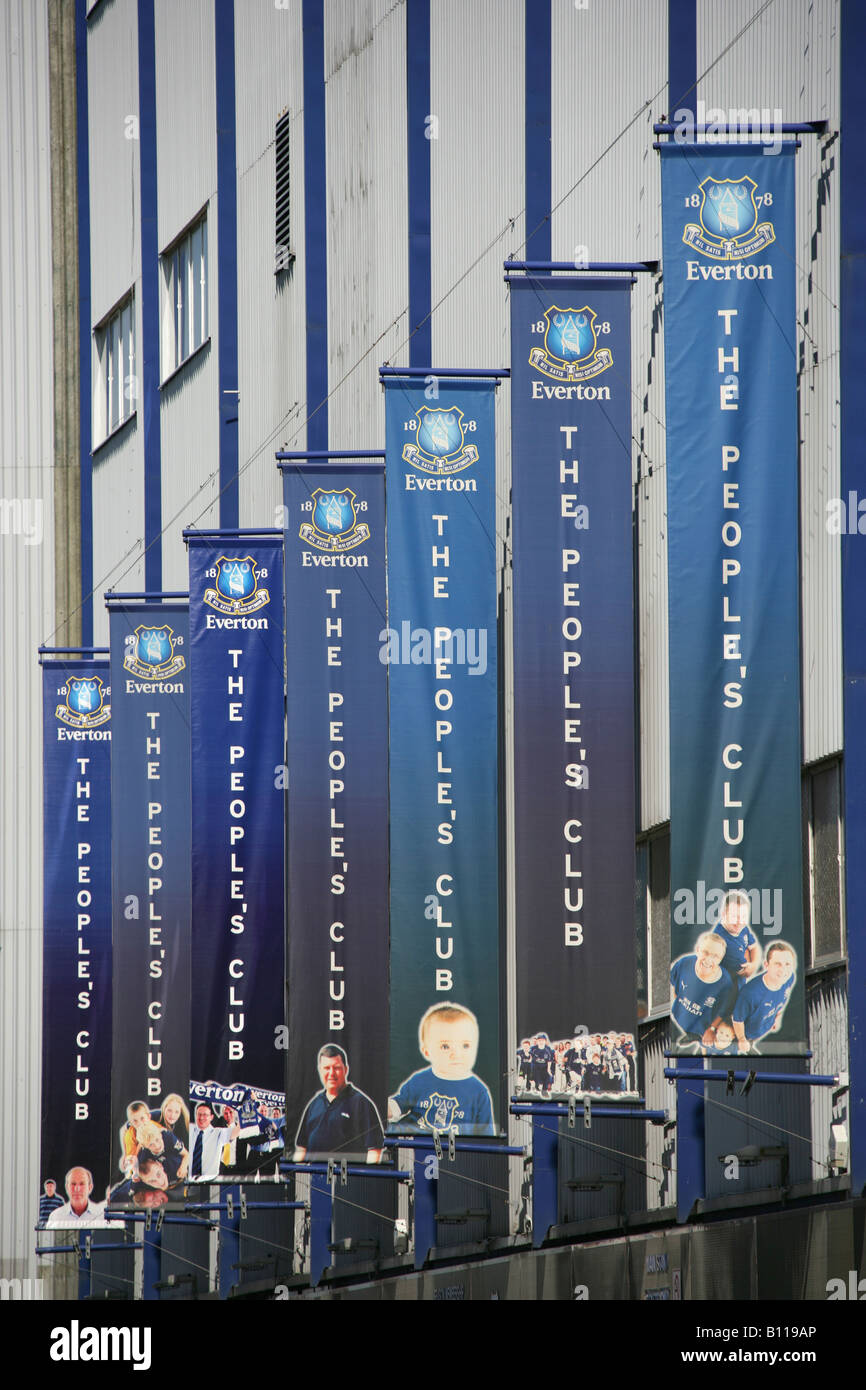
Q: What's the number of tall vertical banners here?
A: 7